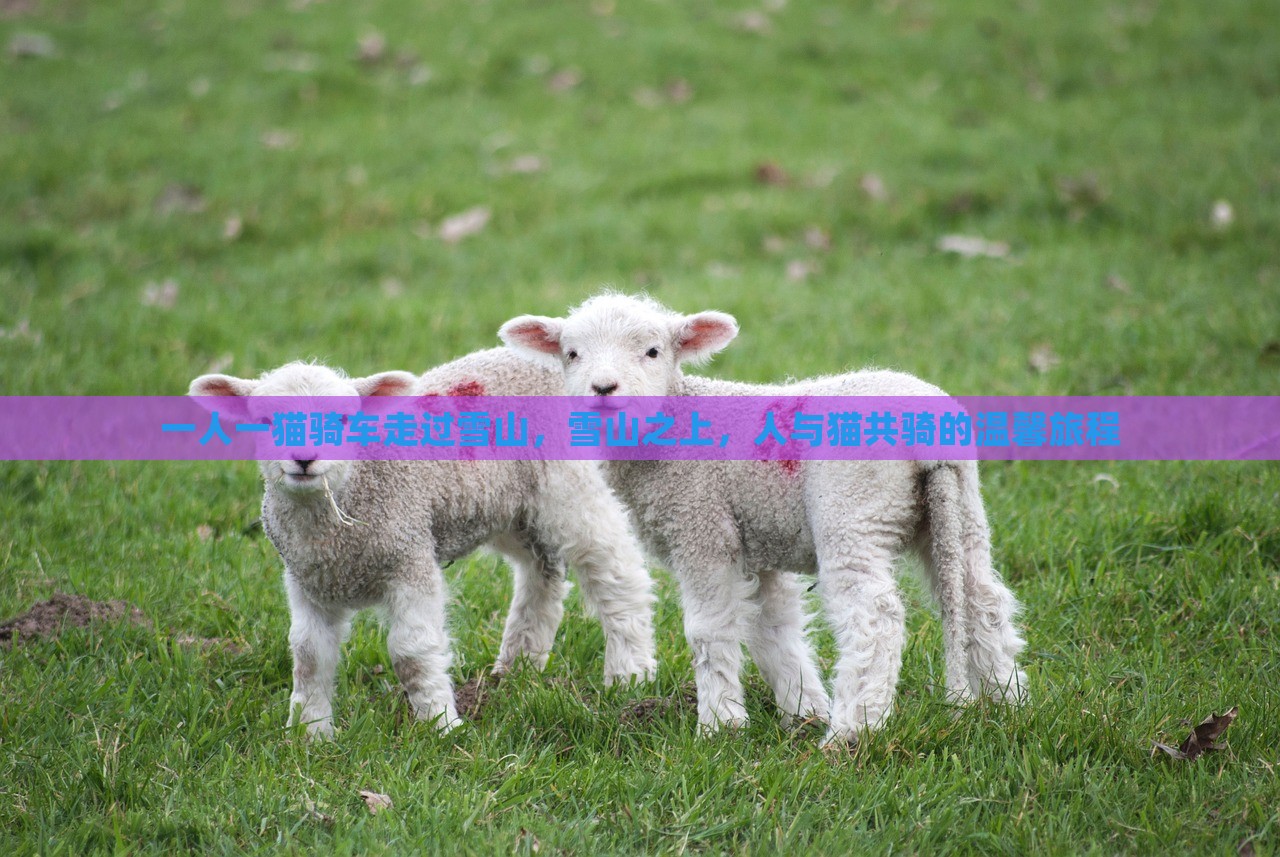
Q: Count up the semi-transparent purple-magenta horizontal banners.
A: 1